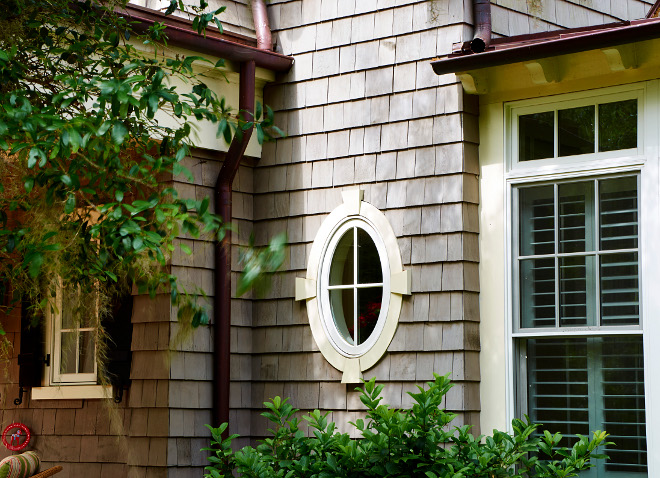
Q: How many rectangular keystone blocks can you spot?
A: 4